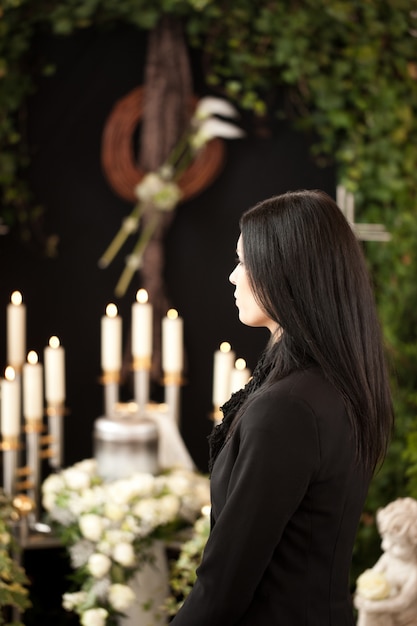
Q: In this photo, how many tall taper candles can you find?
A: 9